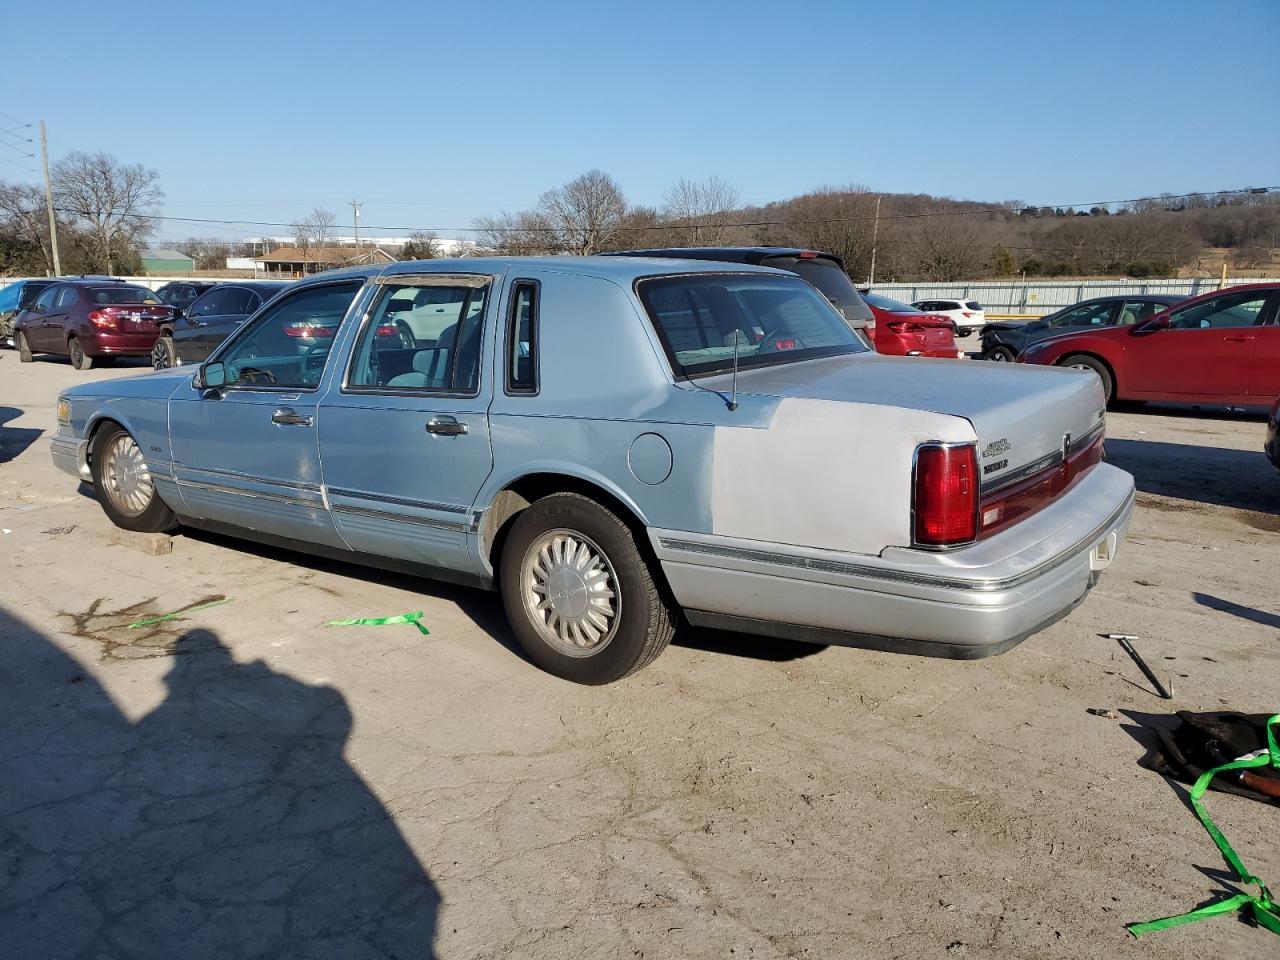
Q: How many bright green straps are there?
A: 3